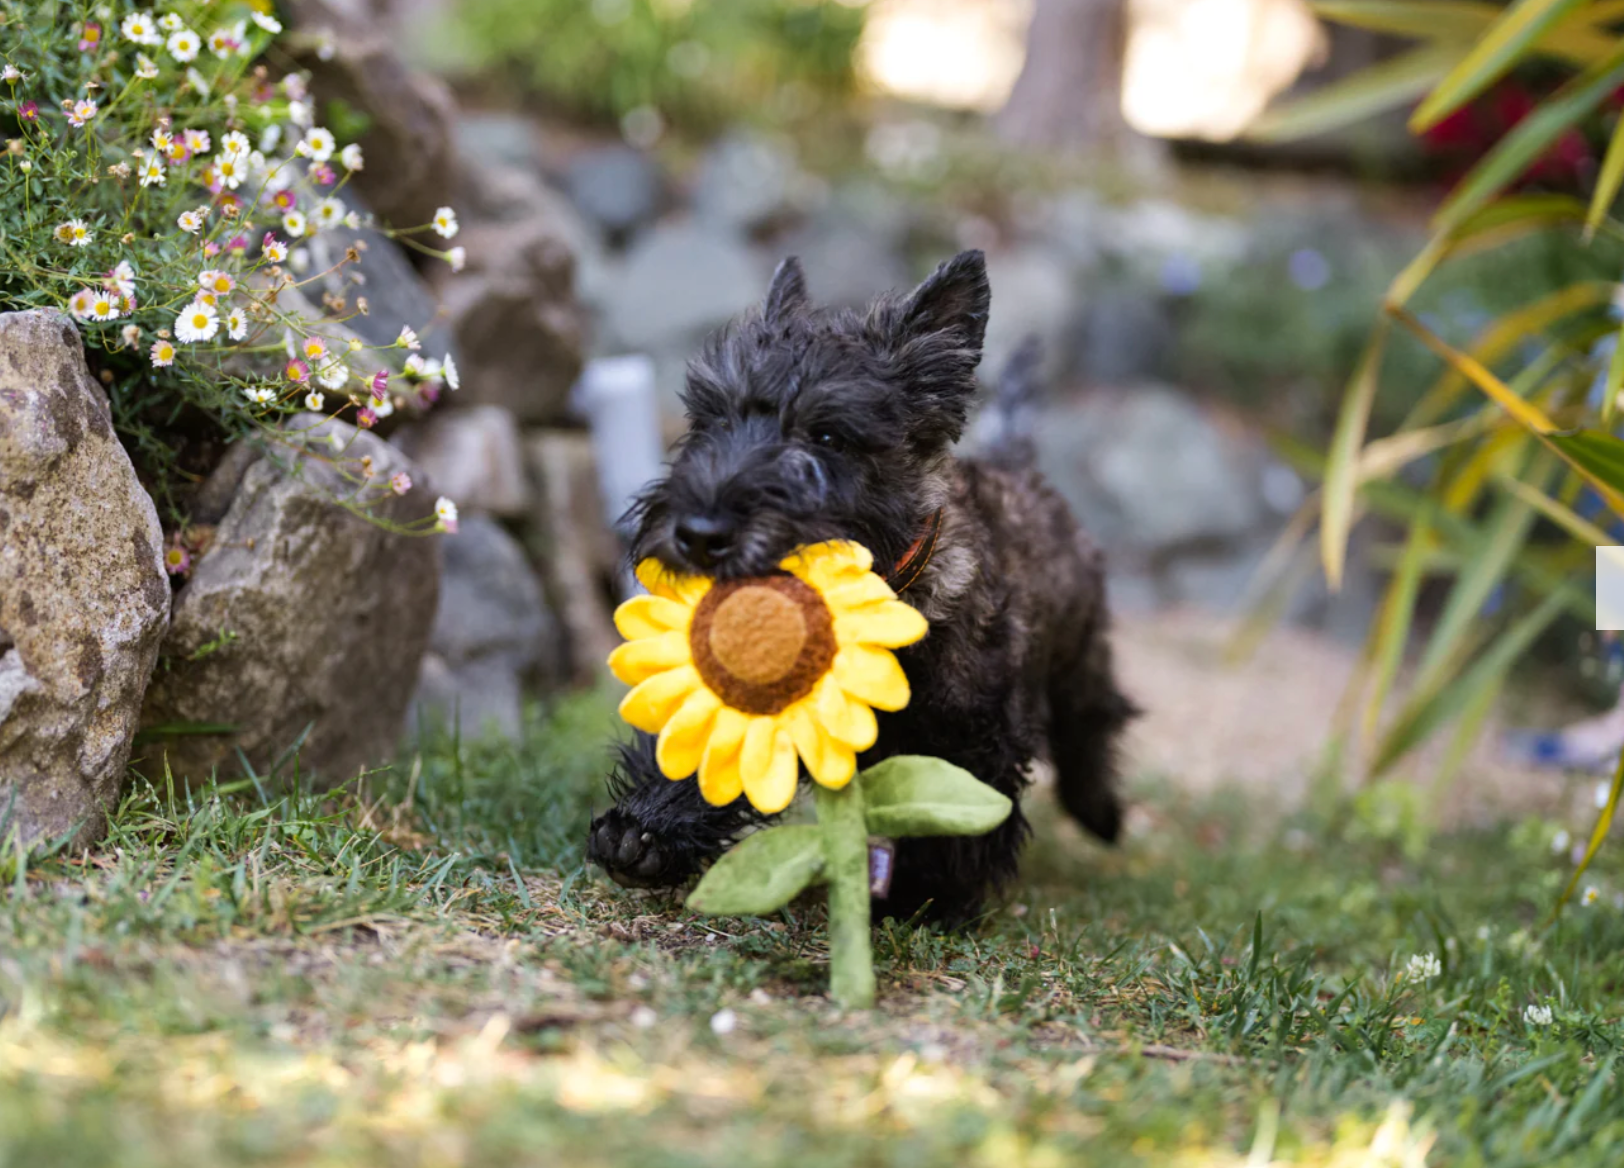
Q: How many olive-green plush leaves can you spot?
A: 2